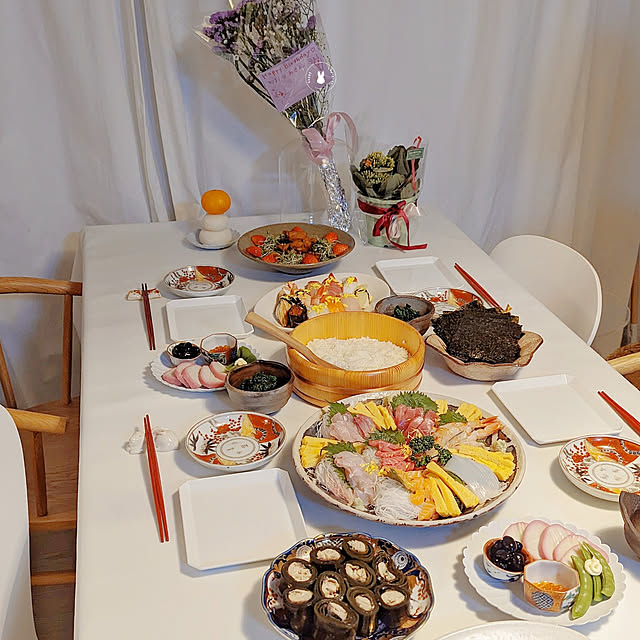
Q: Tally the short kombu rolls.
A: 10